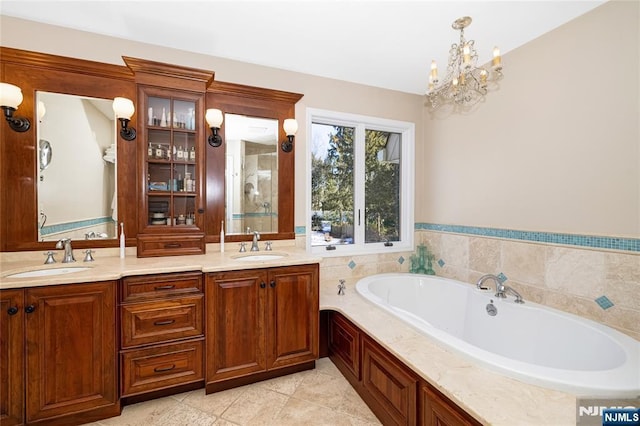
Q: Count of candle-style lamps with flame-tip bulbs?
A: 6